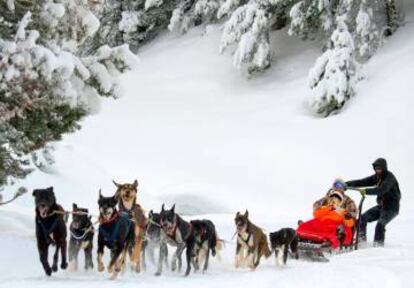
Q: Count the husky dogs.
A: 9